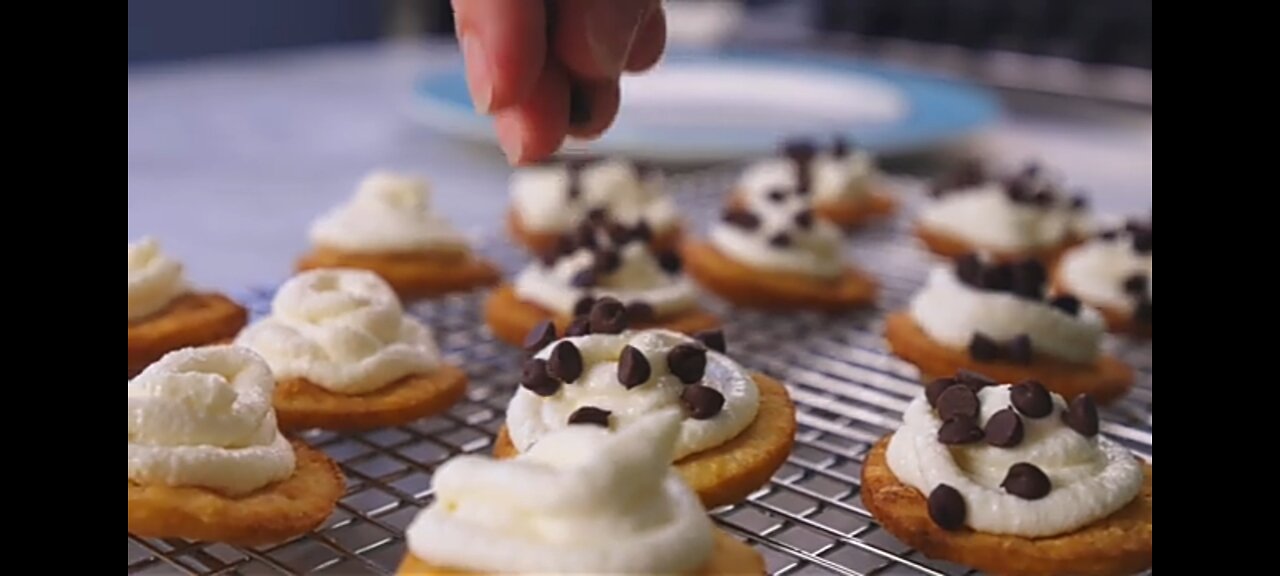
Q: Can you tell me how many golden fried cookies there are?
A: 14